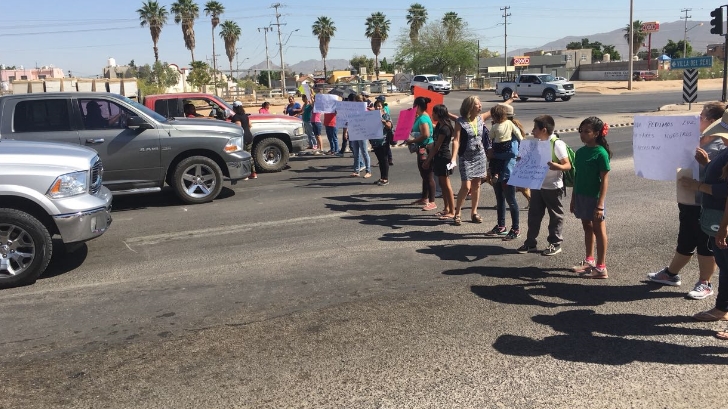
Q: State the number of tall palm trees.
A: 9